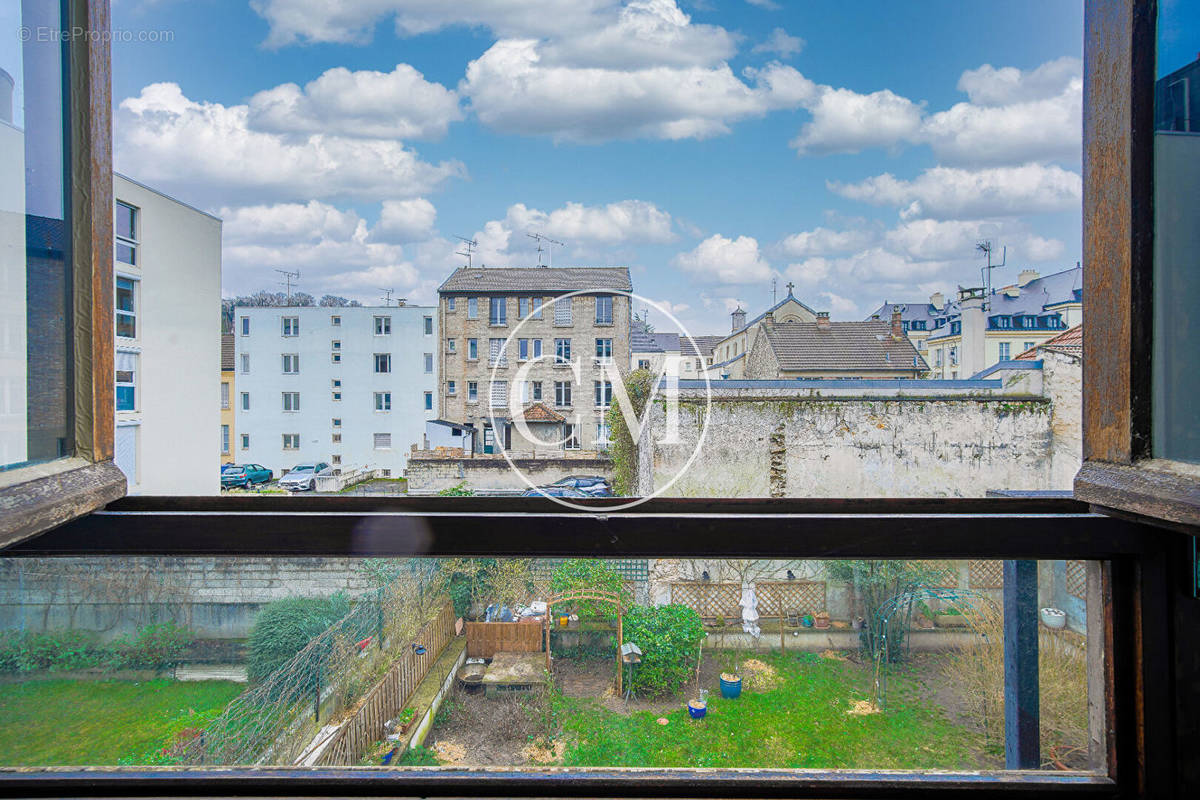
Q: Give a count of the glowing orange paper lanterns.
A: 0